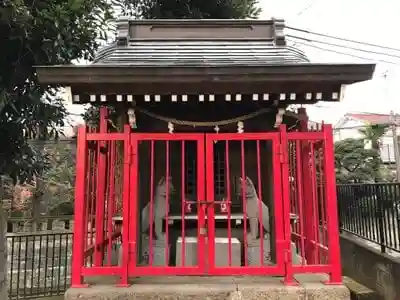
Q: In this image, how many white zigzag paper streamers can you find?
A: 4